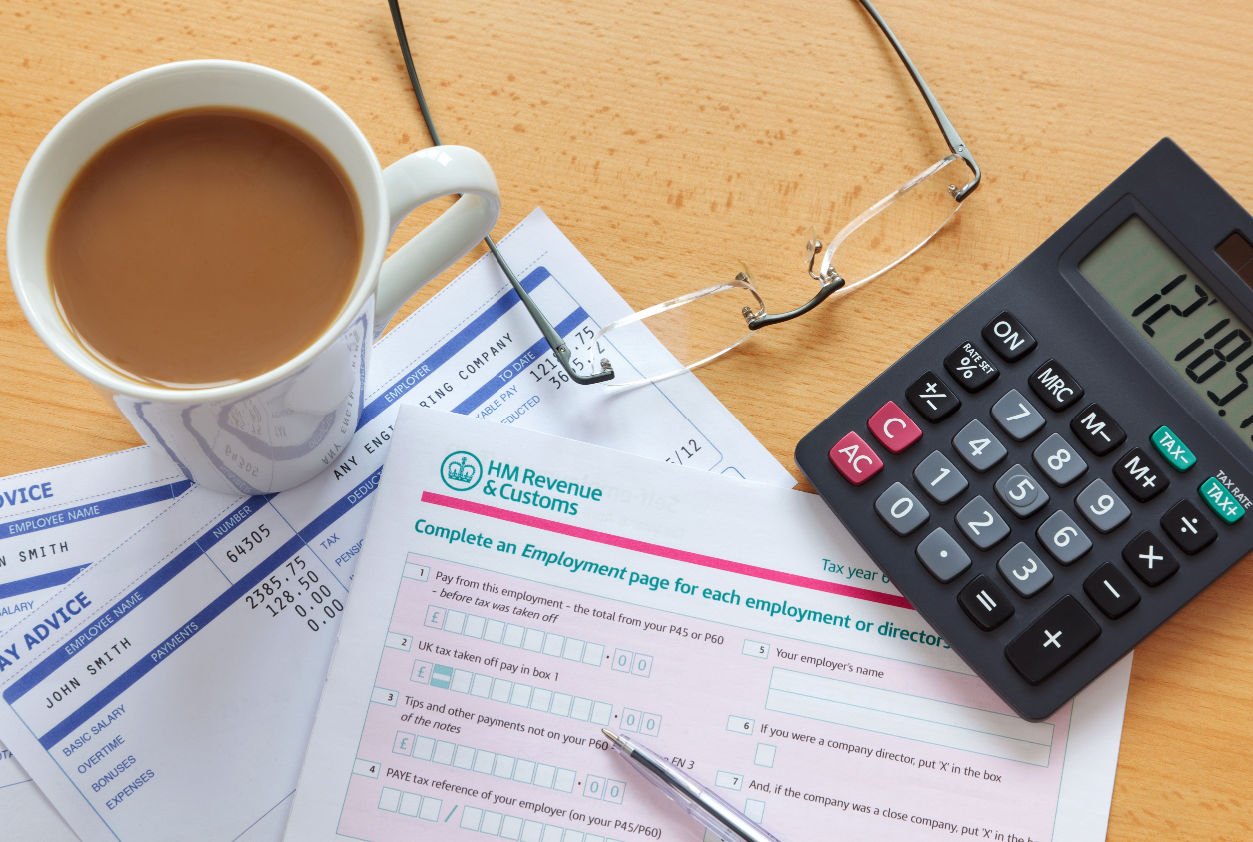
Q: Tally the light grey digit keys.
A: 10